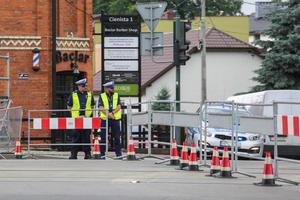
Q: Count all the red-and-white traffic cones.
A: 9